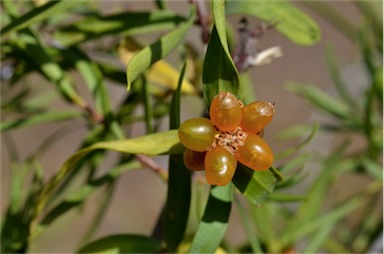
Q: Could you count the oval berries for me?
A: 6